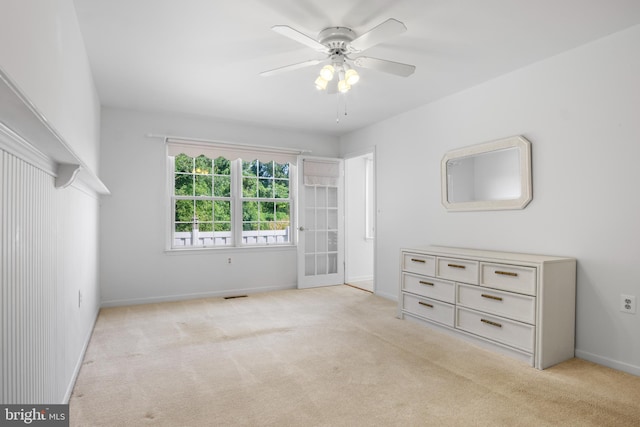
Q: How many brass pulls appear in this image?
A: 7